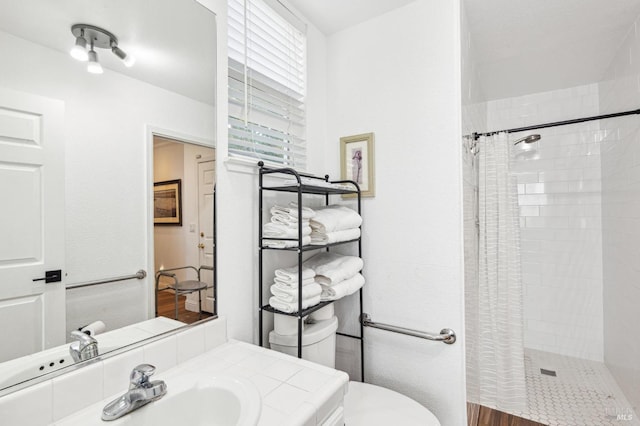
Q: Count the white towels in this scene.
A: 12